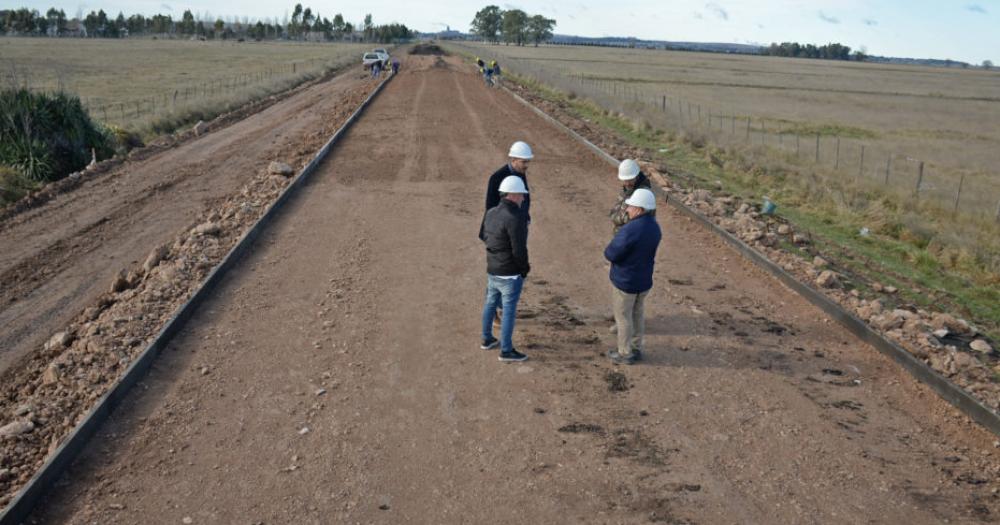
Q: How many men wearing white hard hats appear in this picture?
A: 4